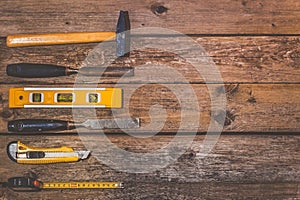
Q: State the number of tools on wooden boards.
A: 6